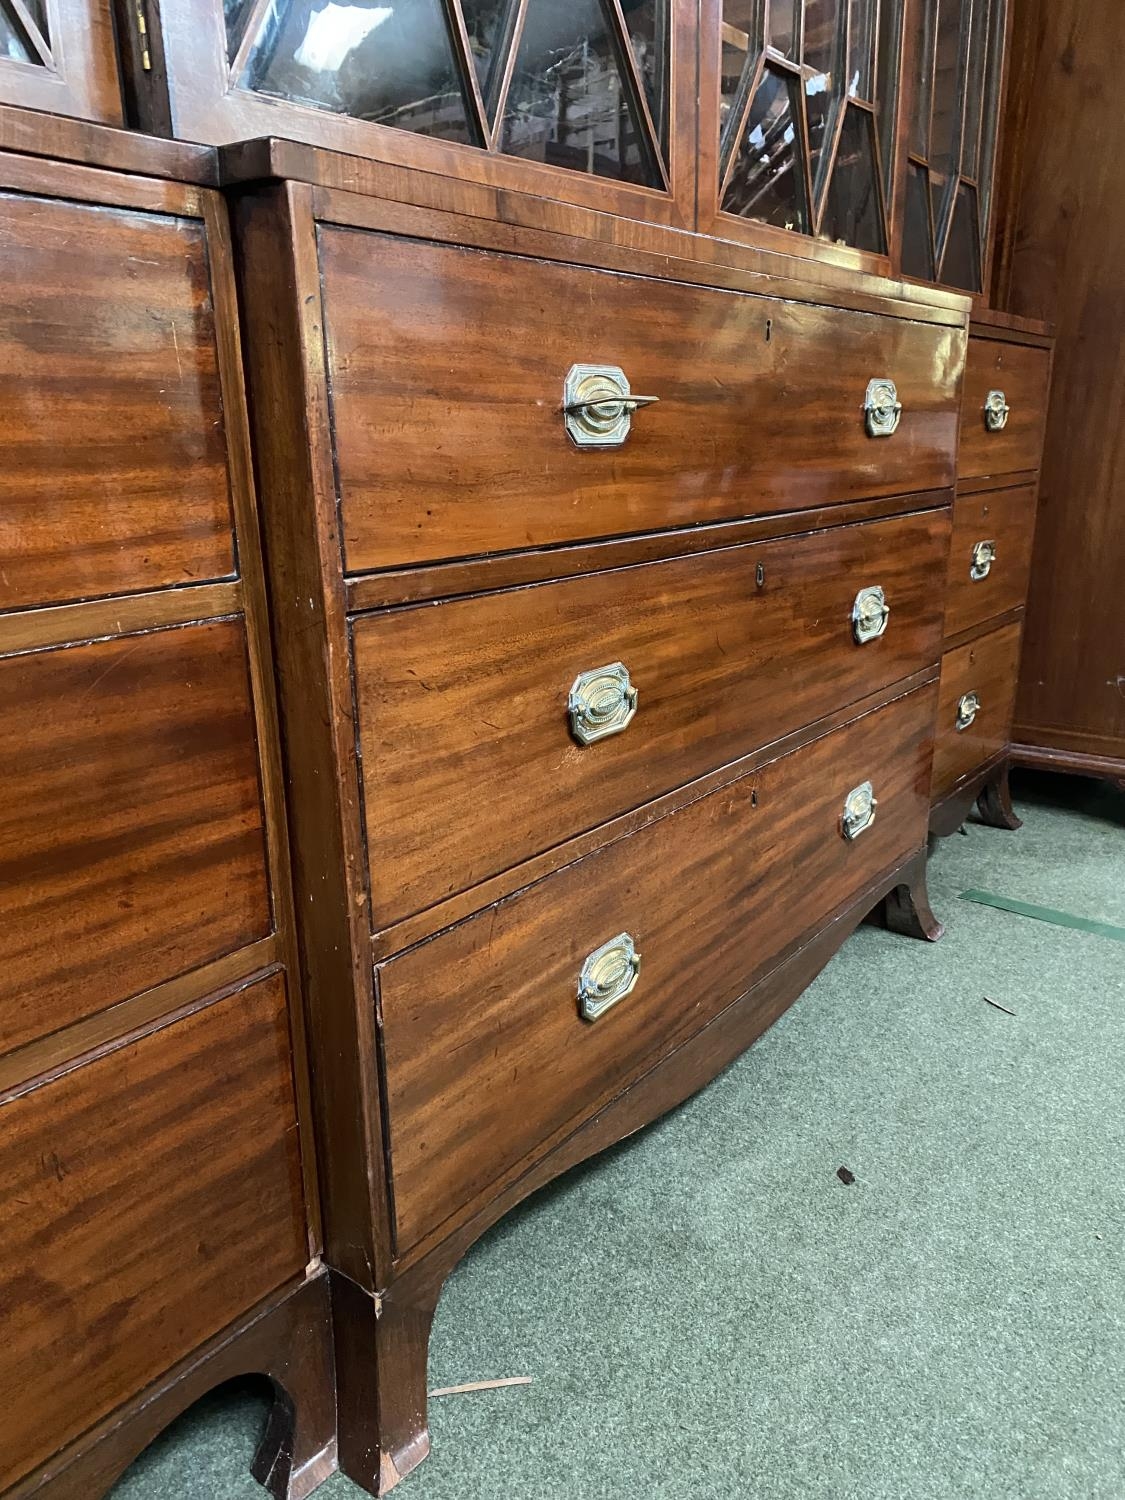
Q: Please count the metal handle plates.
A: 9